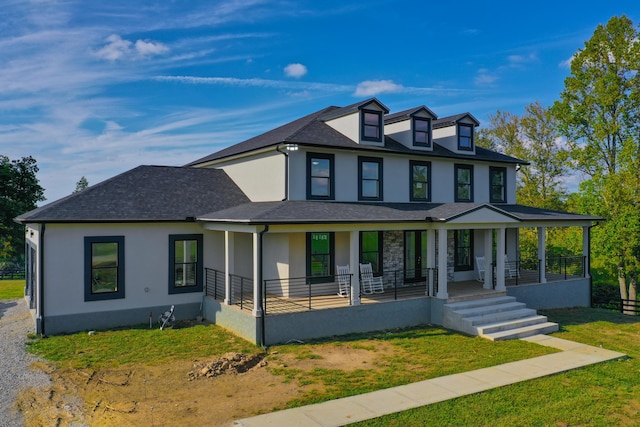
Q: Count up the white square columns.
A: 9